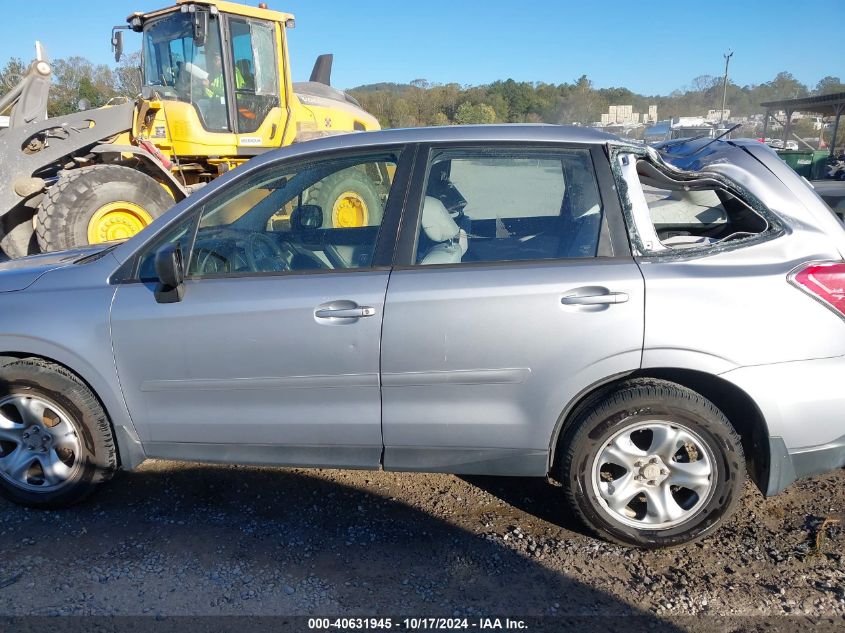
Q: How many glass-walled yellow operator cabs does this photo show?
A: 1